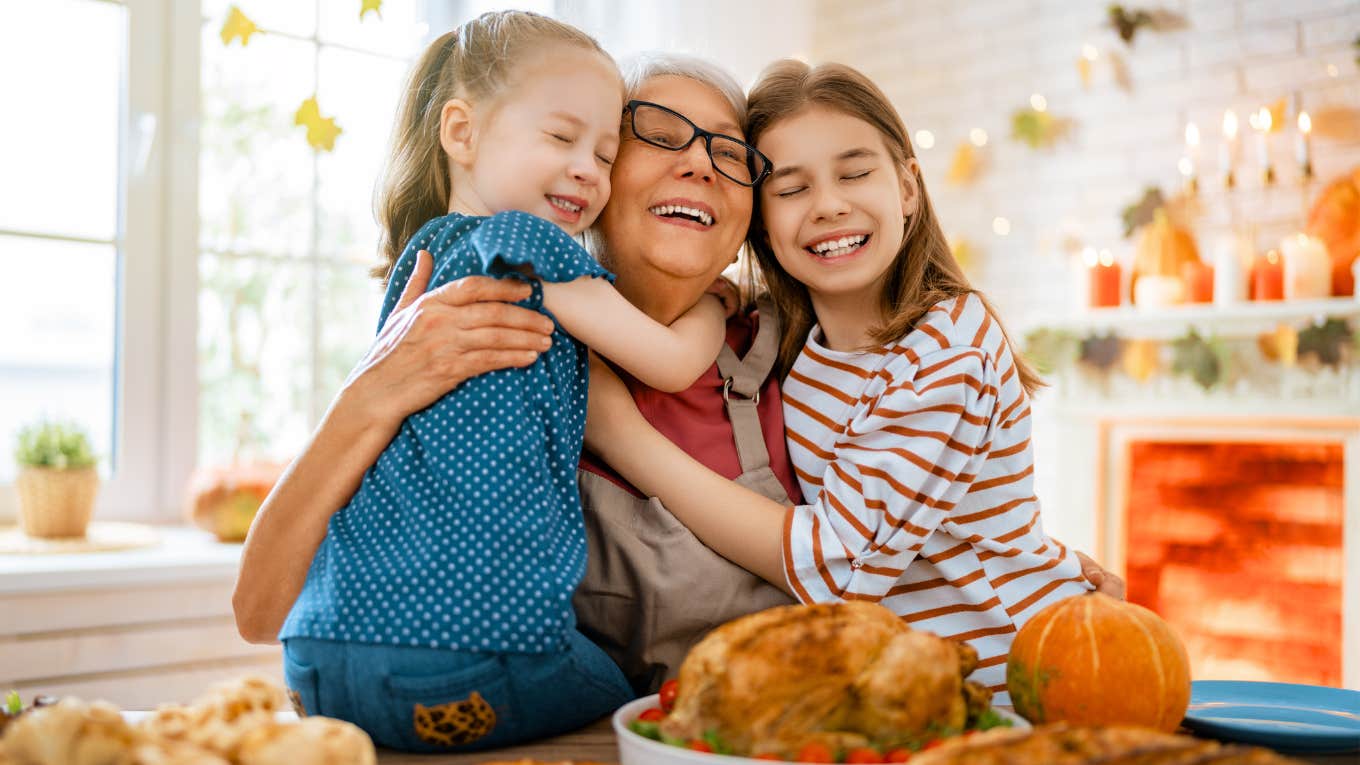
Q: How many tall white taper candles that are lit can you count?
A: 4